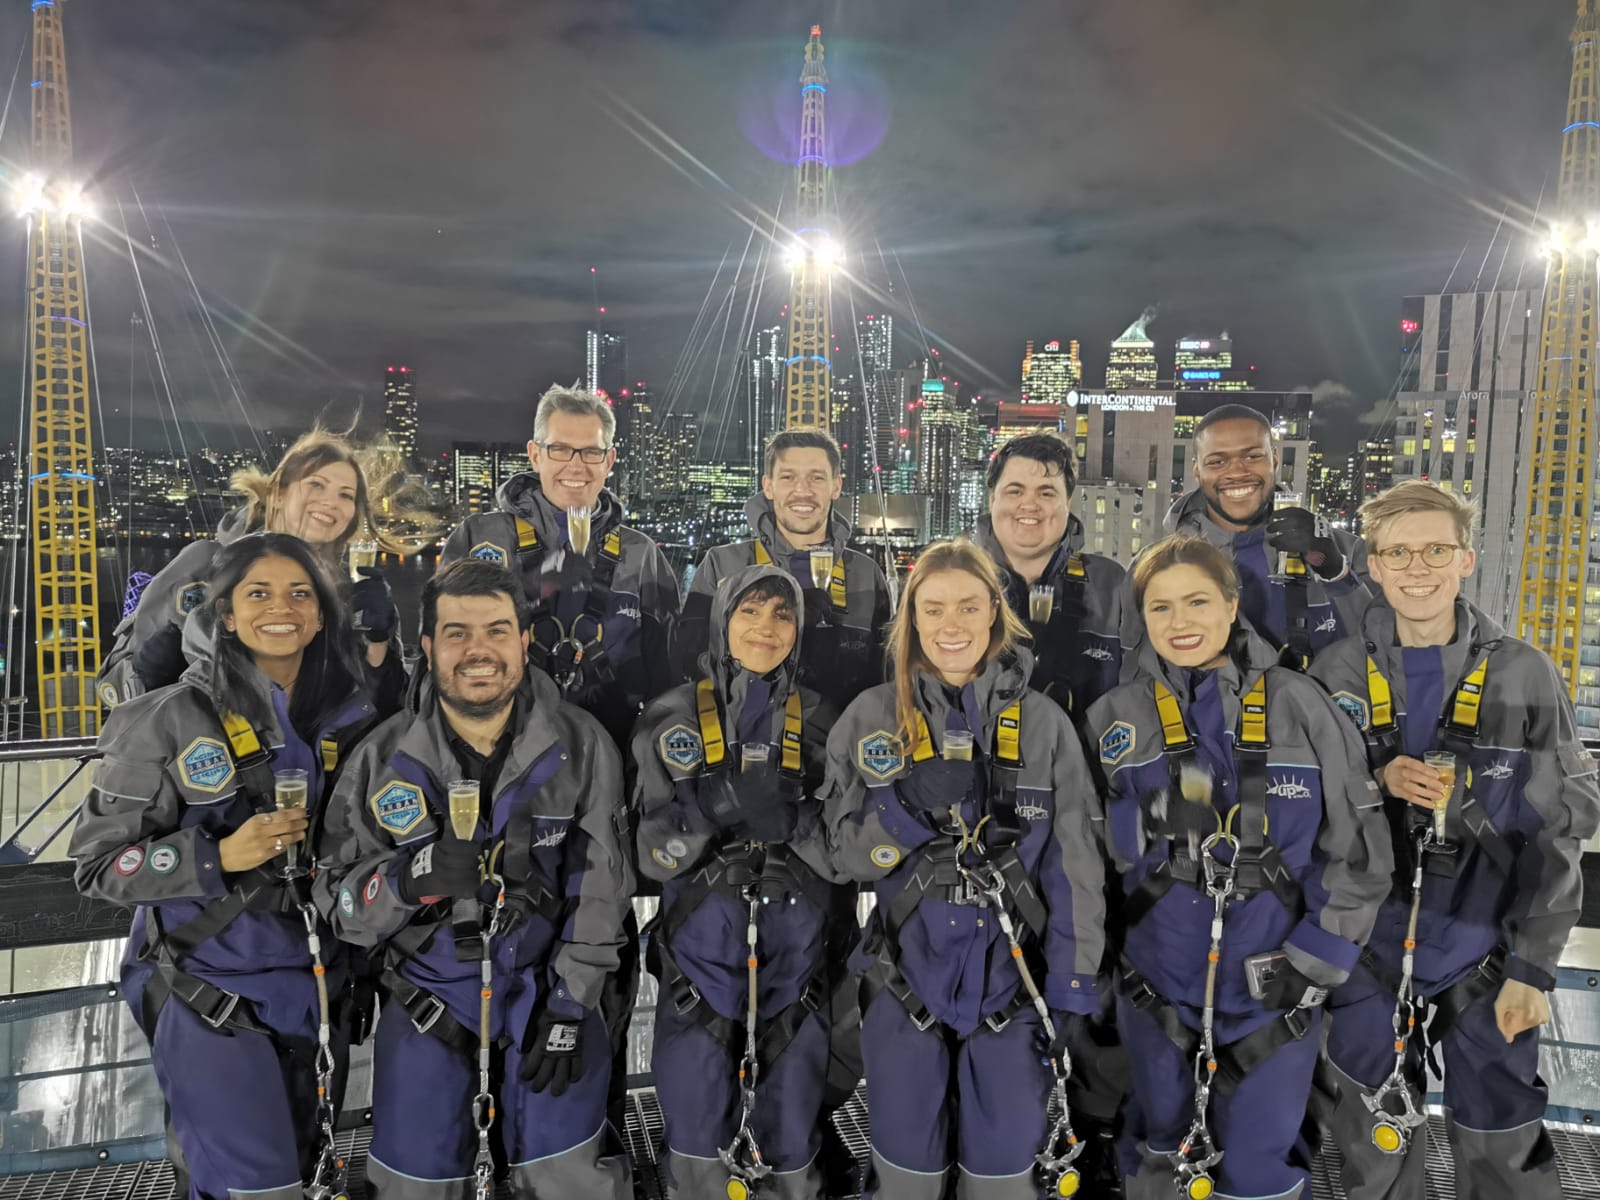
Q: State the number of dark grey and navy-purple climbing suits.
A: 11